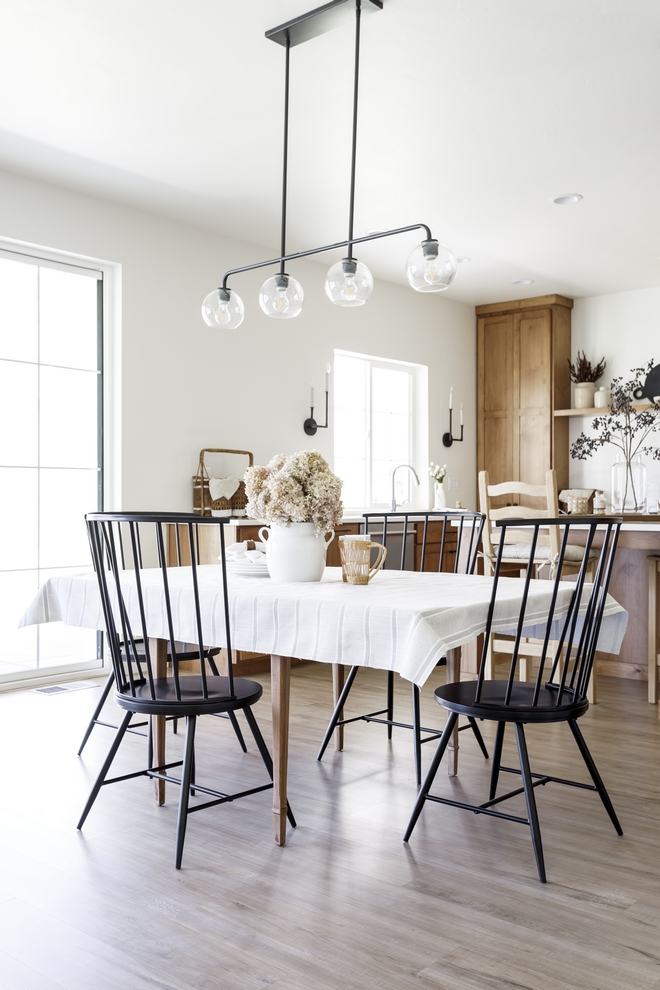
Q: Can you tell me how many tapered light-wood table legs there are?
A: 4